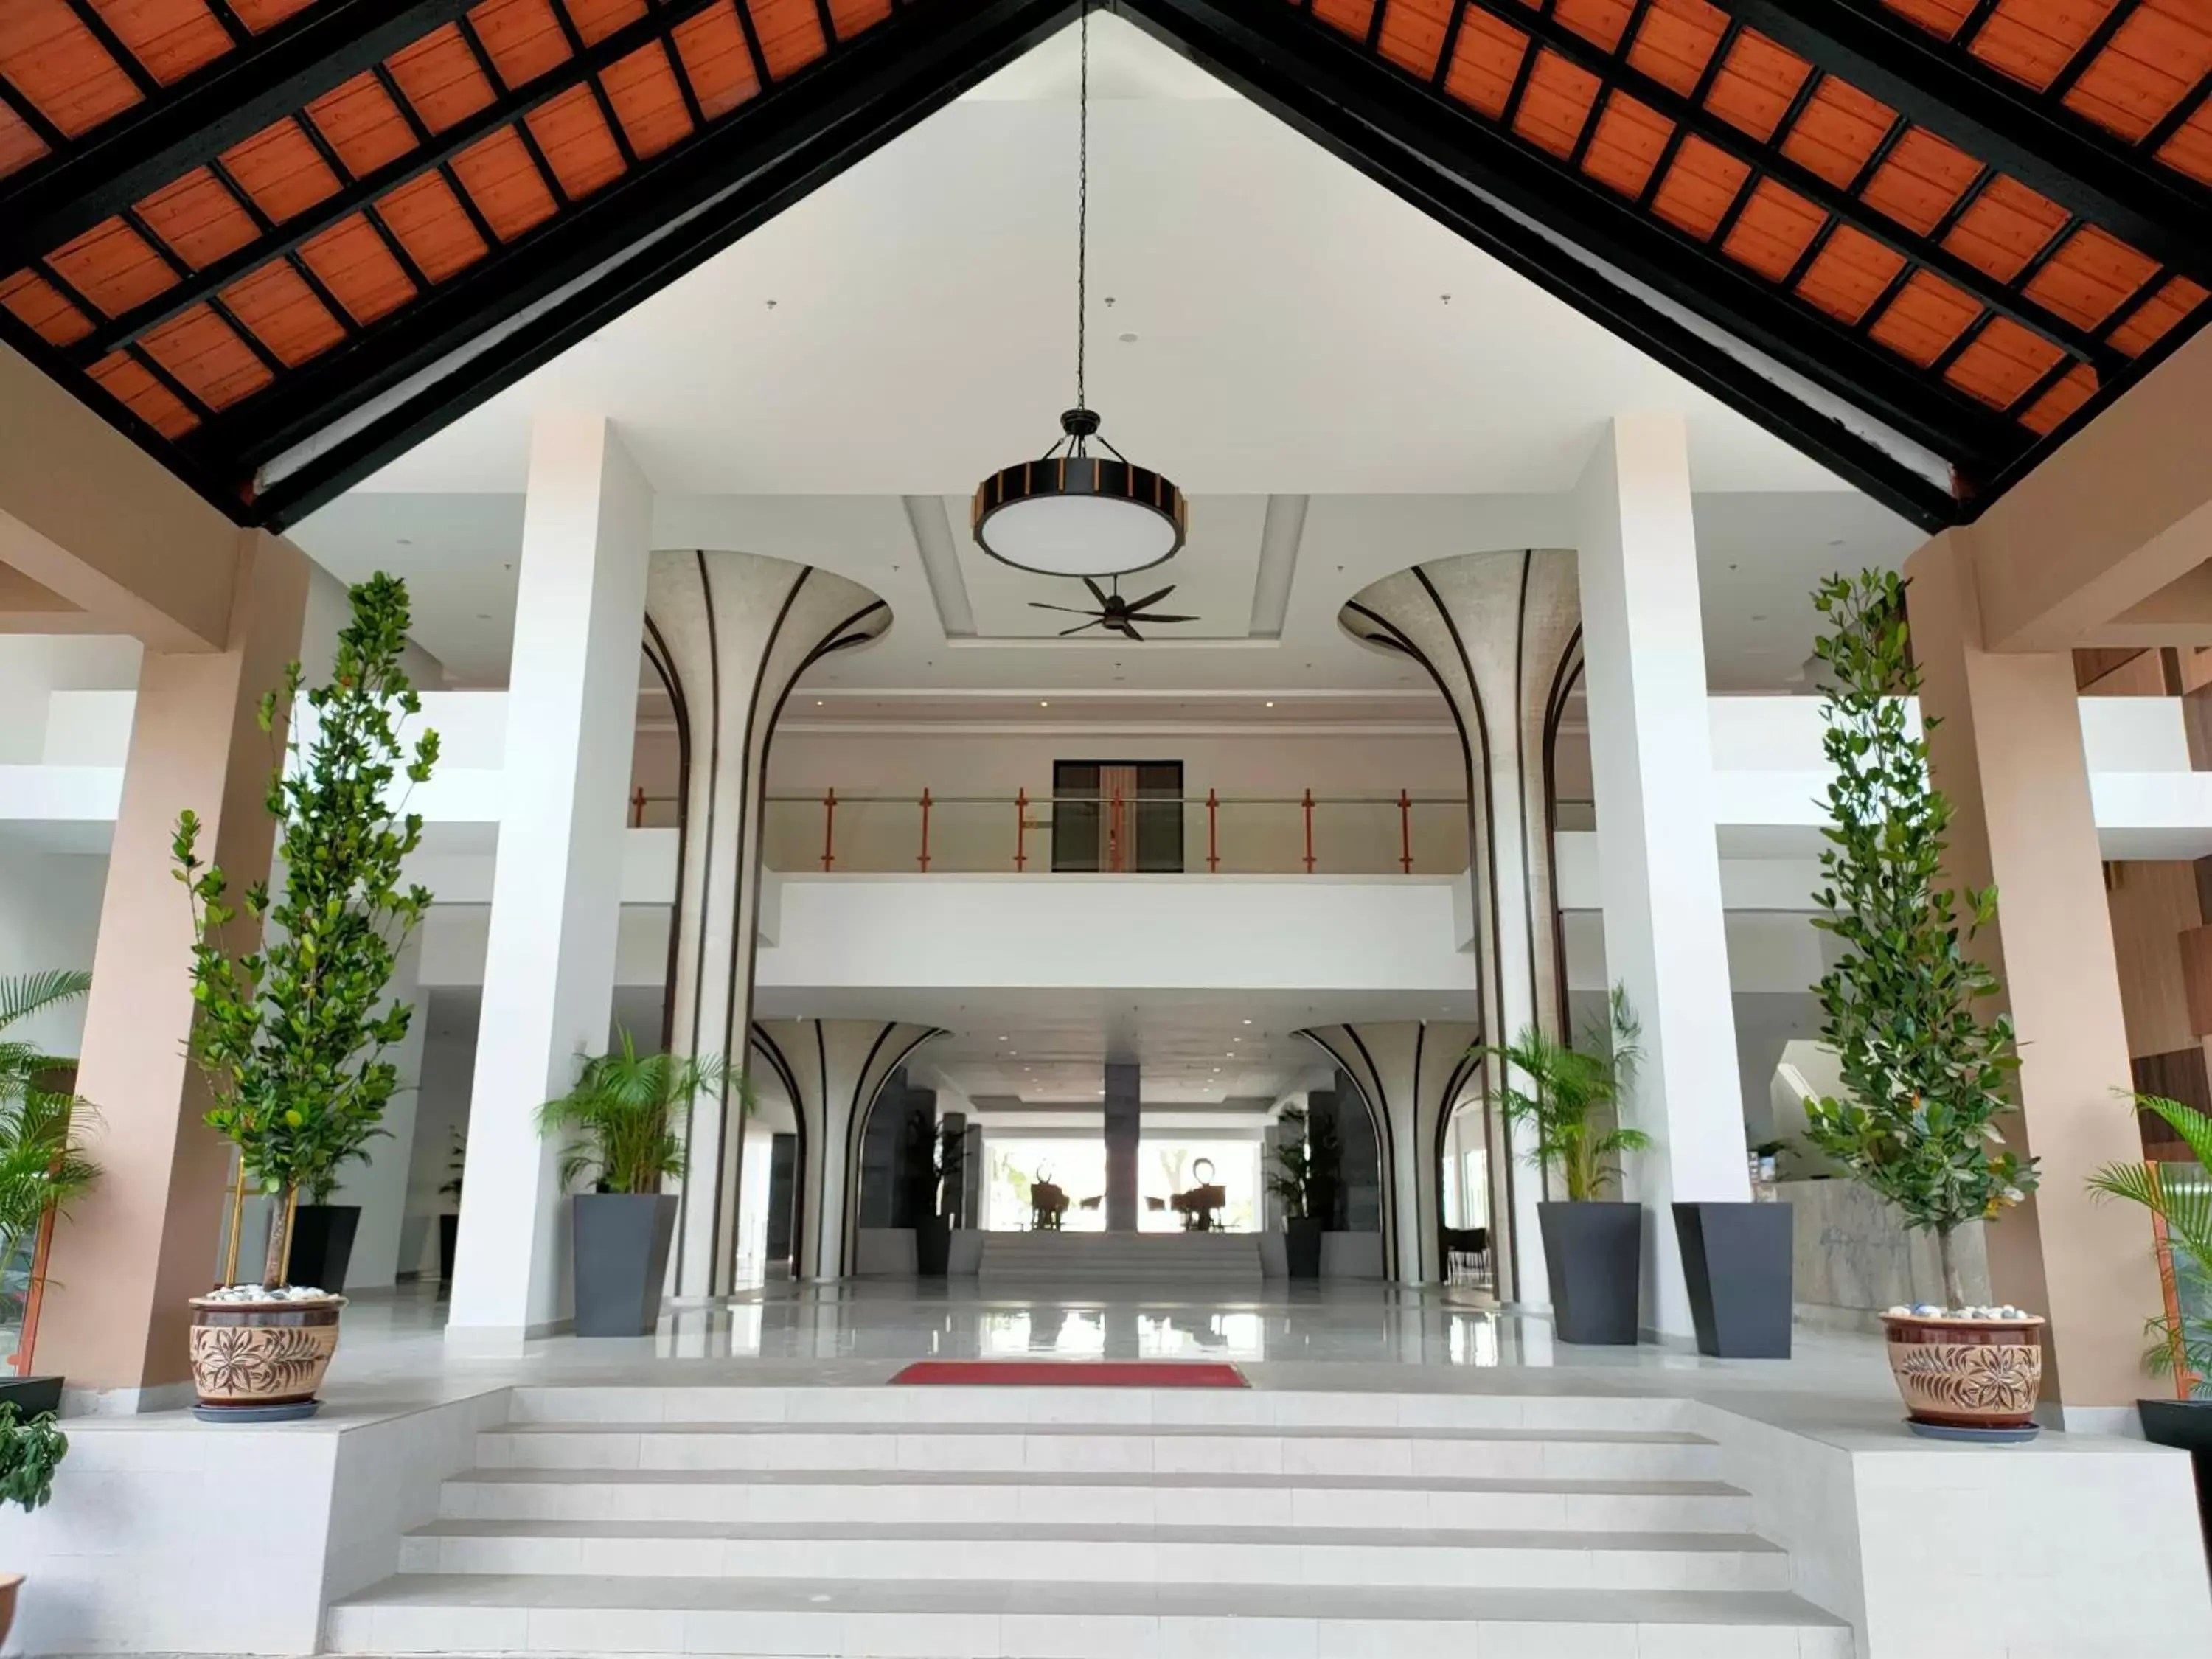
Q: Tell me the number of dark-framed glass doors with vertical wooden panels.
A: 1